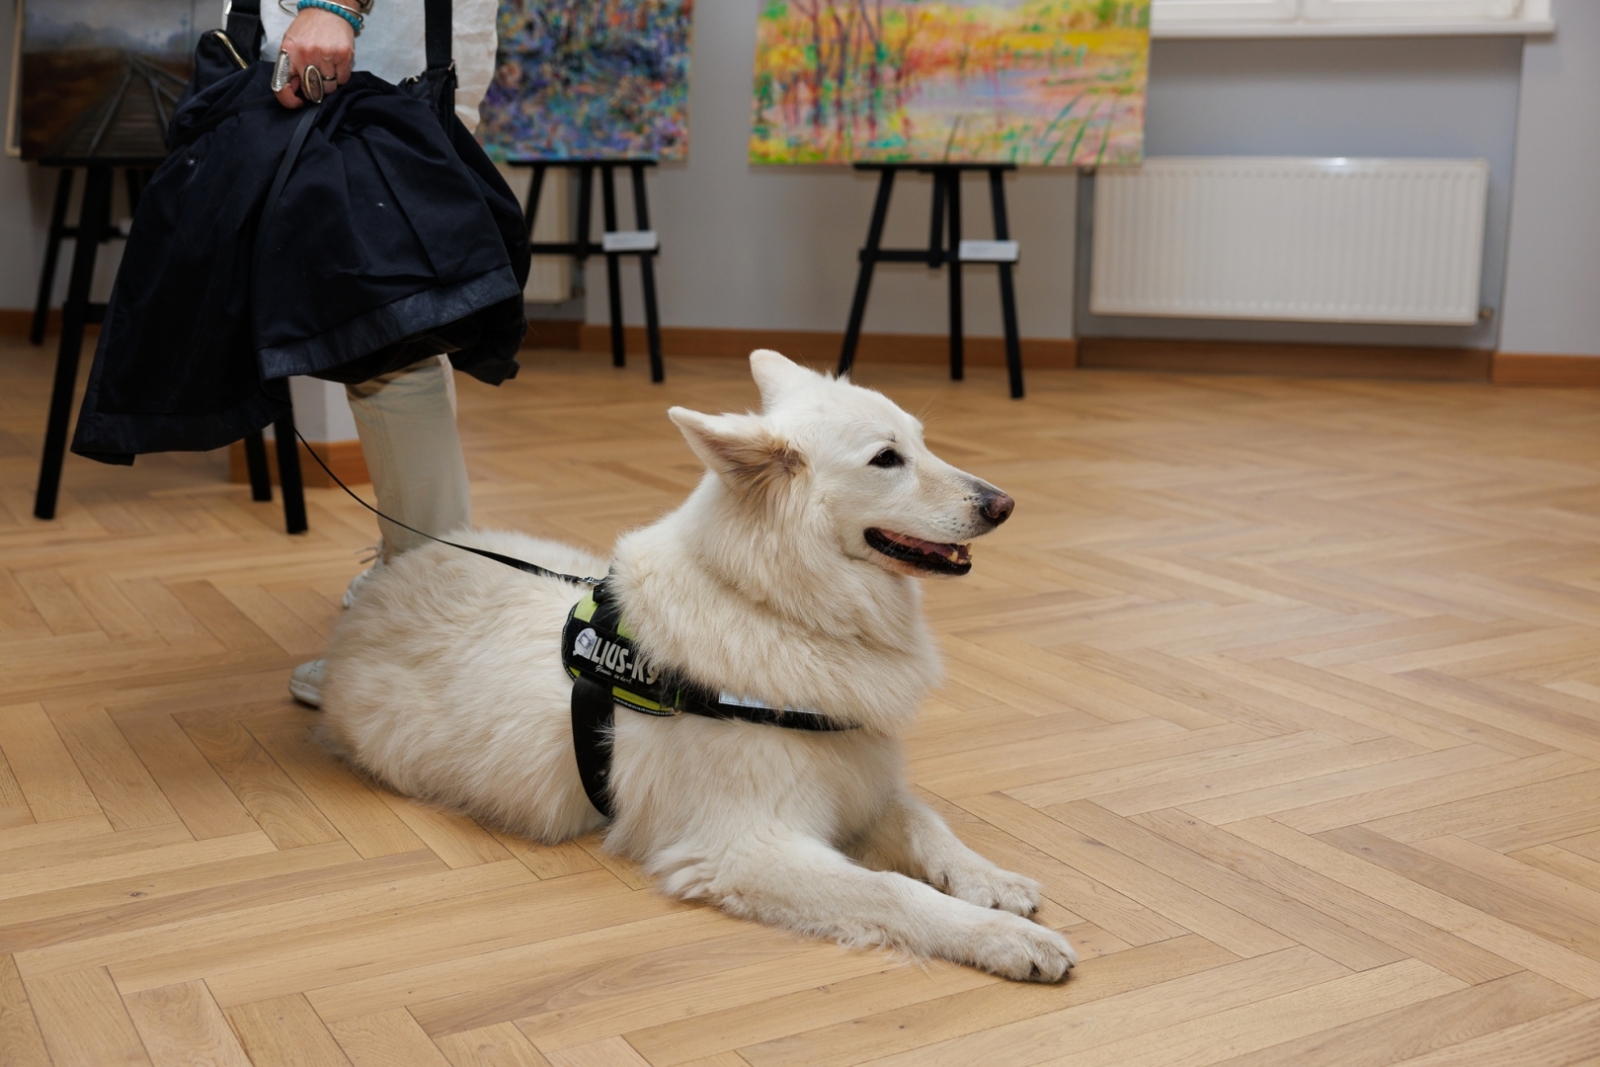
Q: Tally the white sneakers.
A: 2